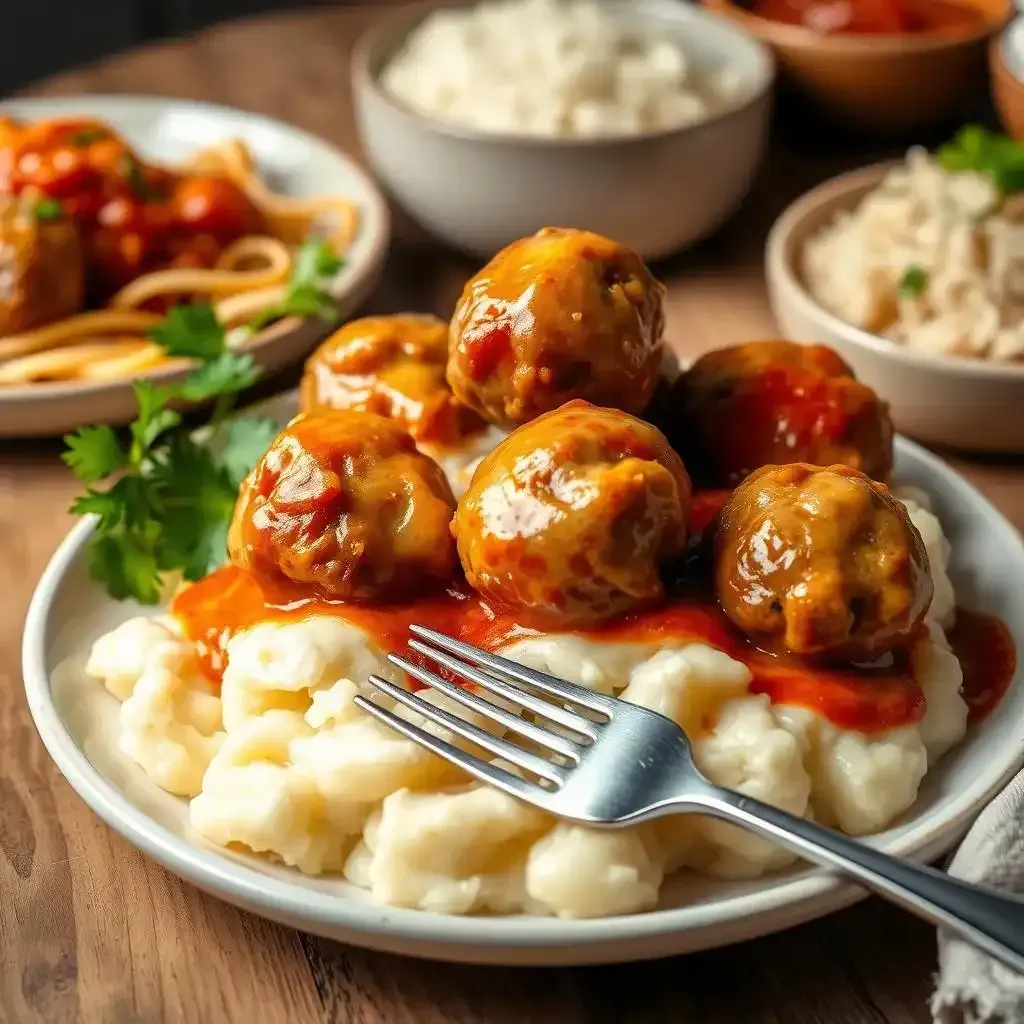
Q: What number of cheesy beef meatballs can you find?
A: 6